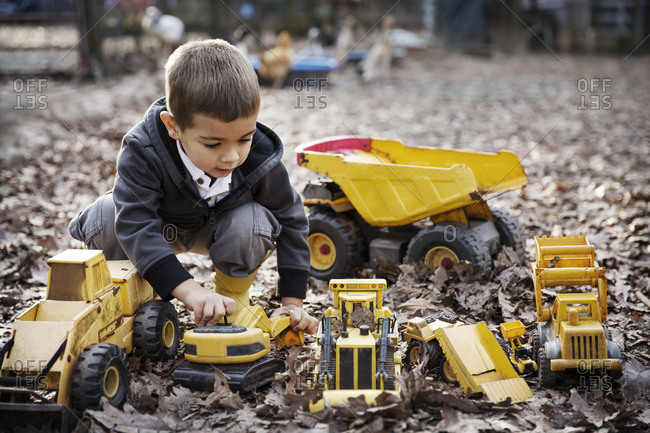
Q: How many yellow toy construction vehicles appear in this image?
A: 7